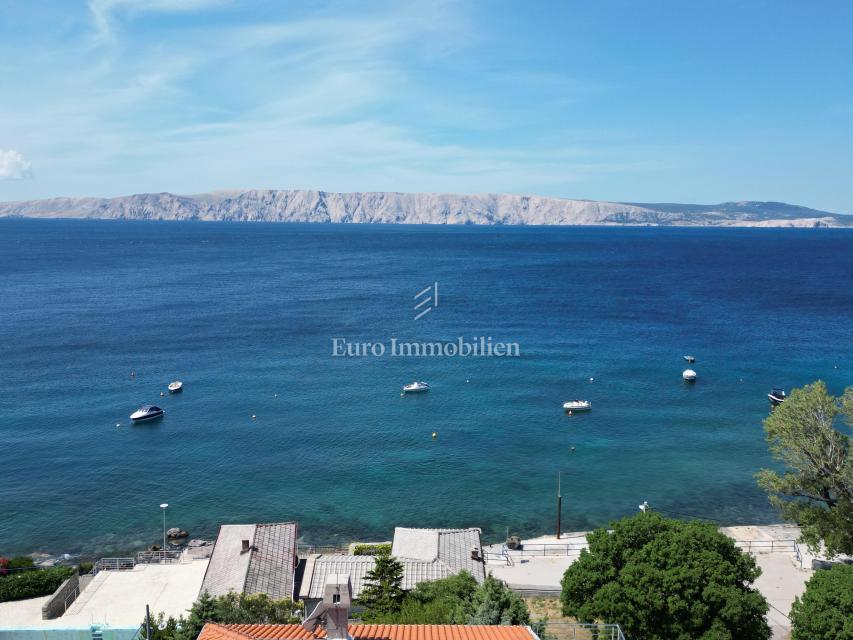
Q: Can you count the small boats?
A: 7